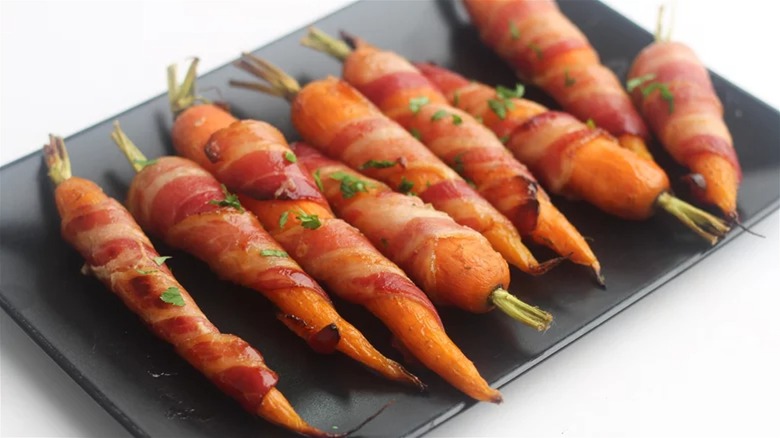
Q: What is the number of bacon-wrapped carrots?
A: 9